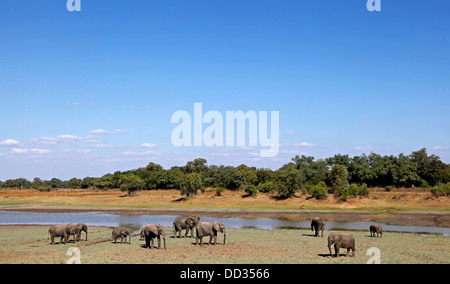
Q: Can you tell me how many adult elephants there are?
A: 7